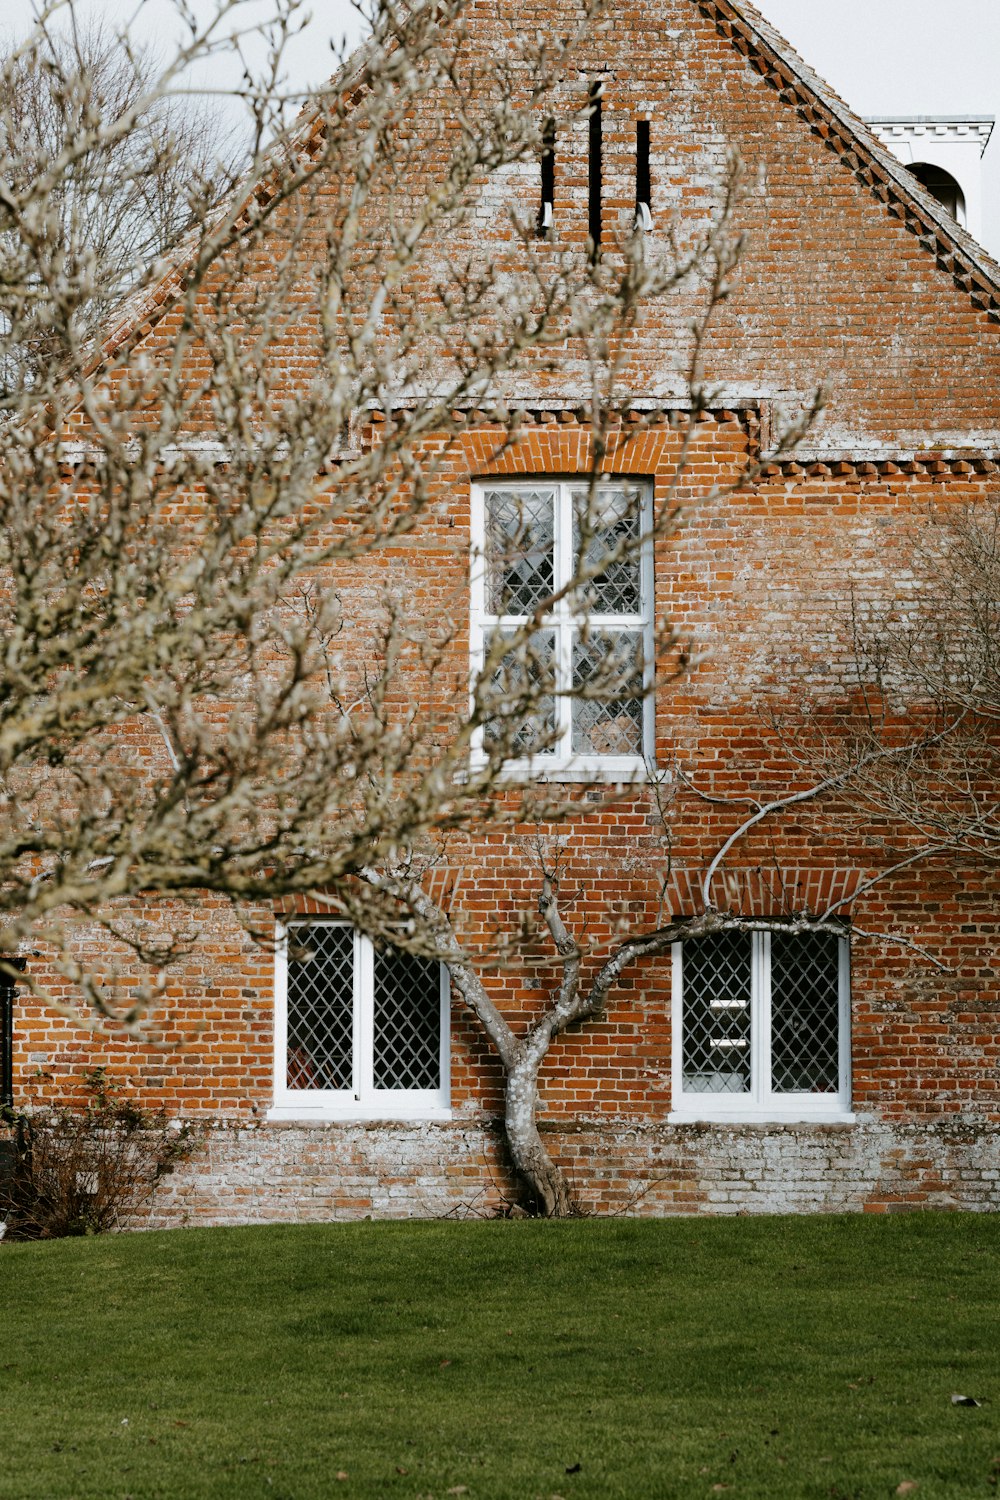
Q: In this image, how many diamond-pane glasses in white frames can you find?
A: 8